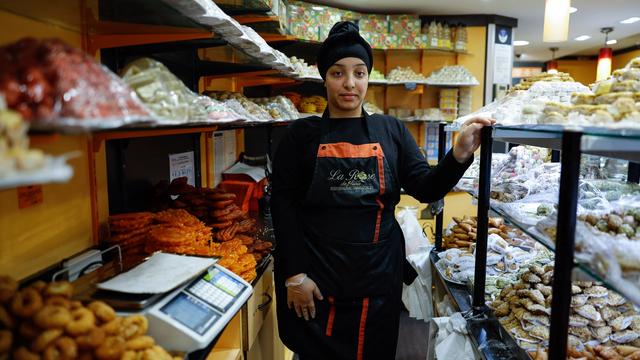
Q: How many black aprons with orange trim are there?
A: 1